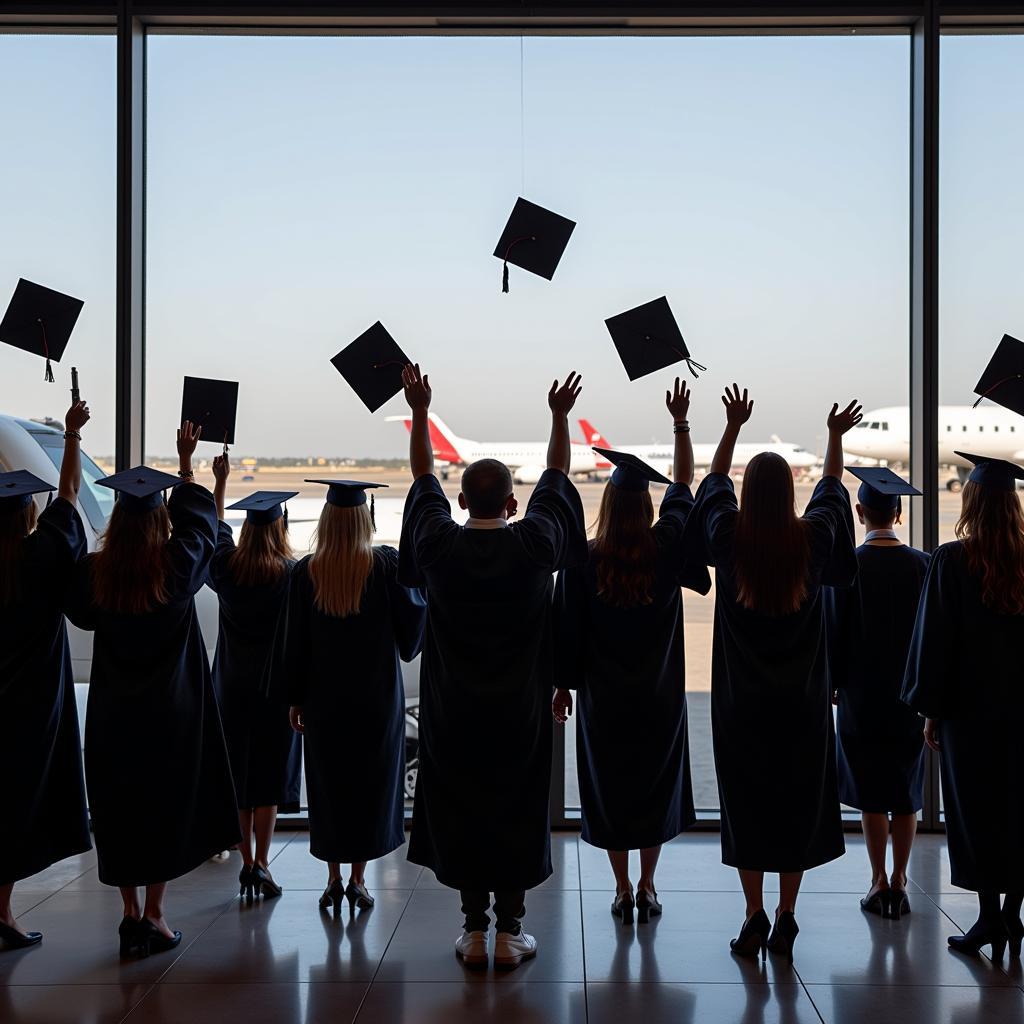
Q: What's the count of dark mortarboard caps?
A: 13